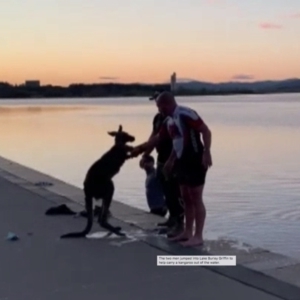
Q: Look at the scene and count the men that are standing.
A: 2